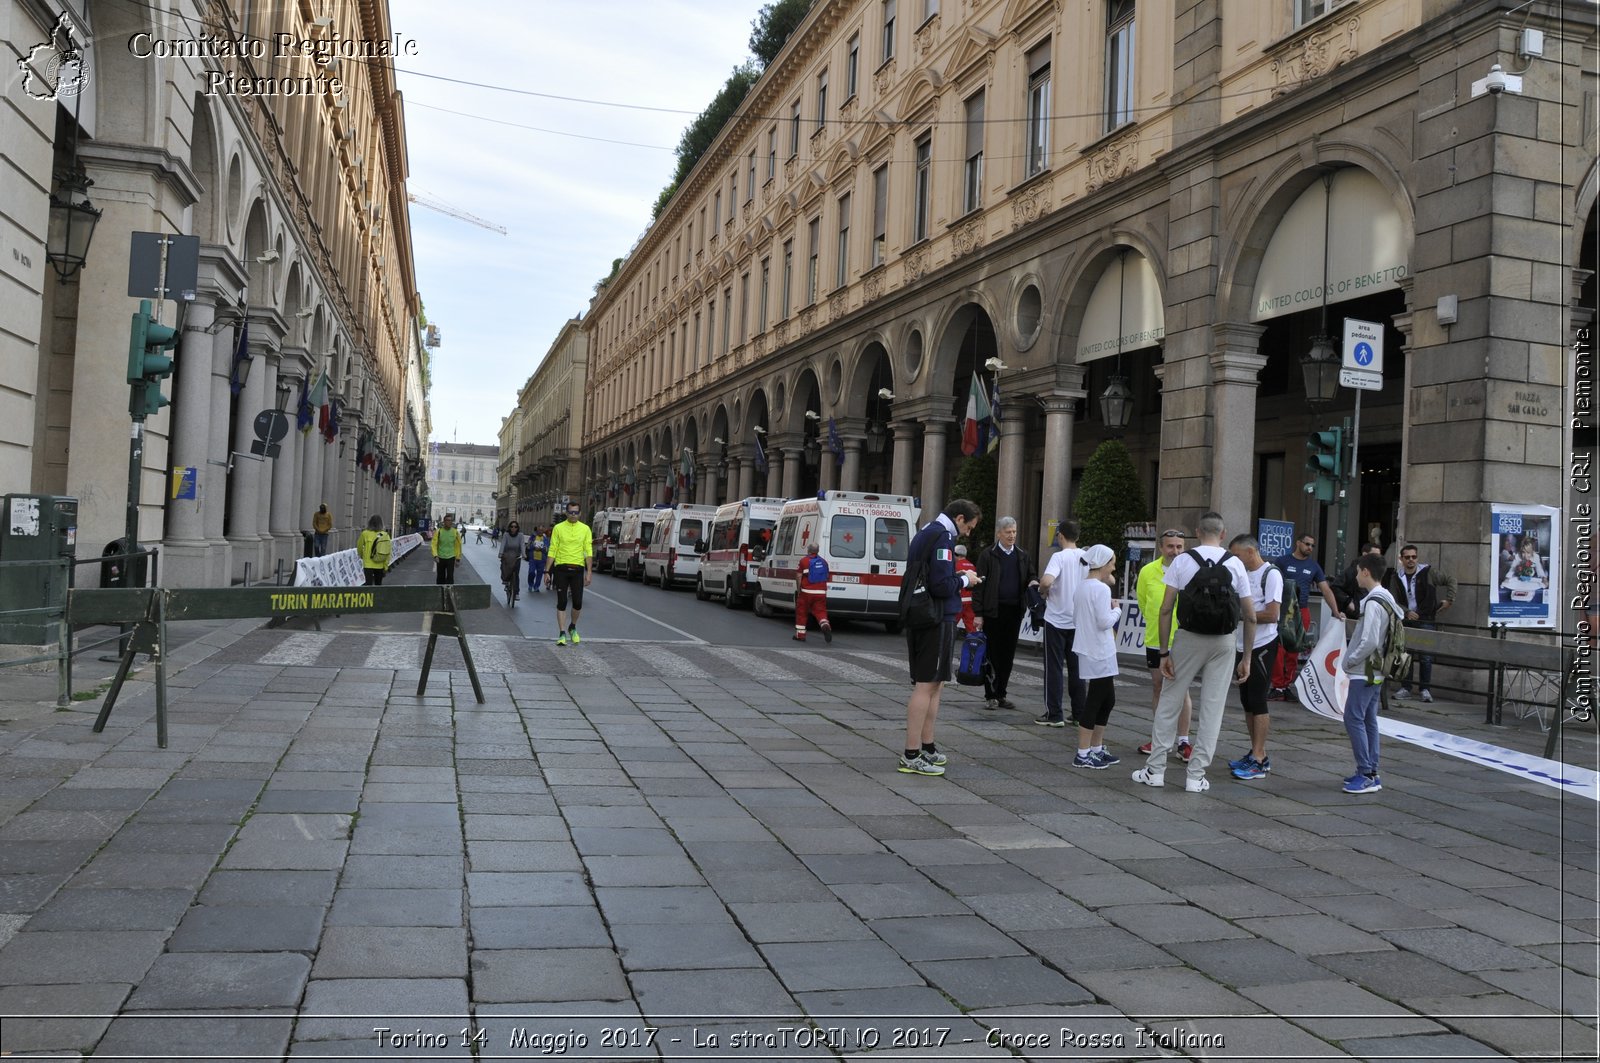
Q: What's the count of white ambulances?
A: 5